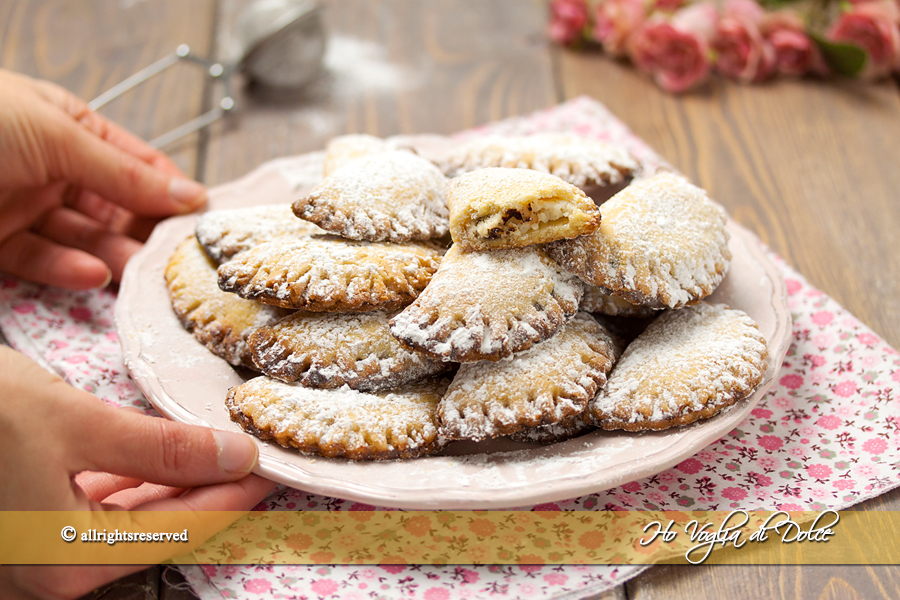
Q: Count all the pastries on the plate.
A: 15